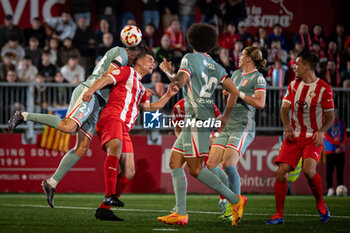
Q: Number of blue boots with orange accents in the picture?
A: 2